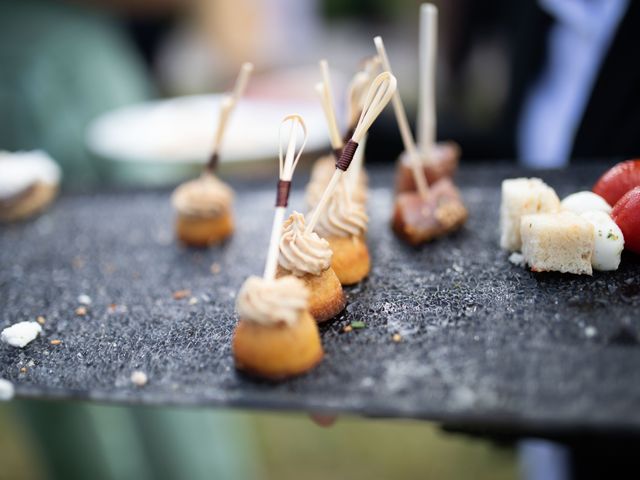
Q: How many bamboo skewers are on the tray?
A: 7